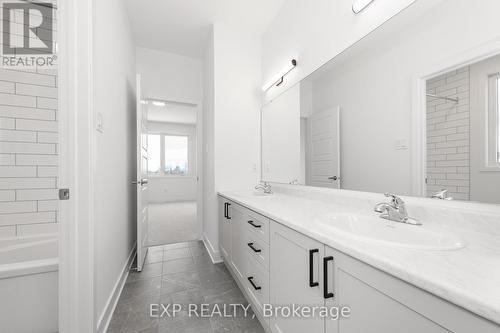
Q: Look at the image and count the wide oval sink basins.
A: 2